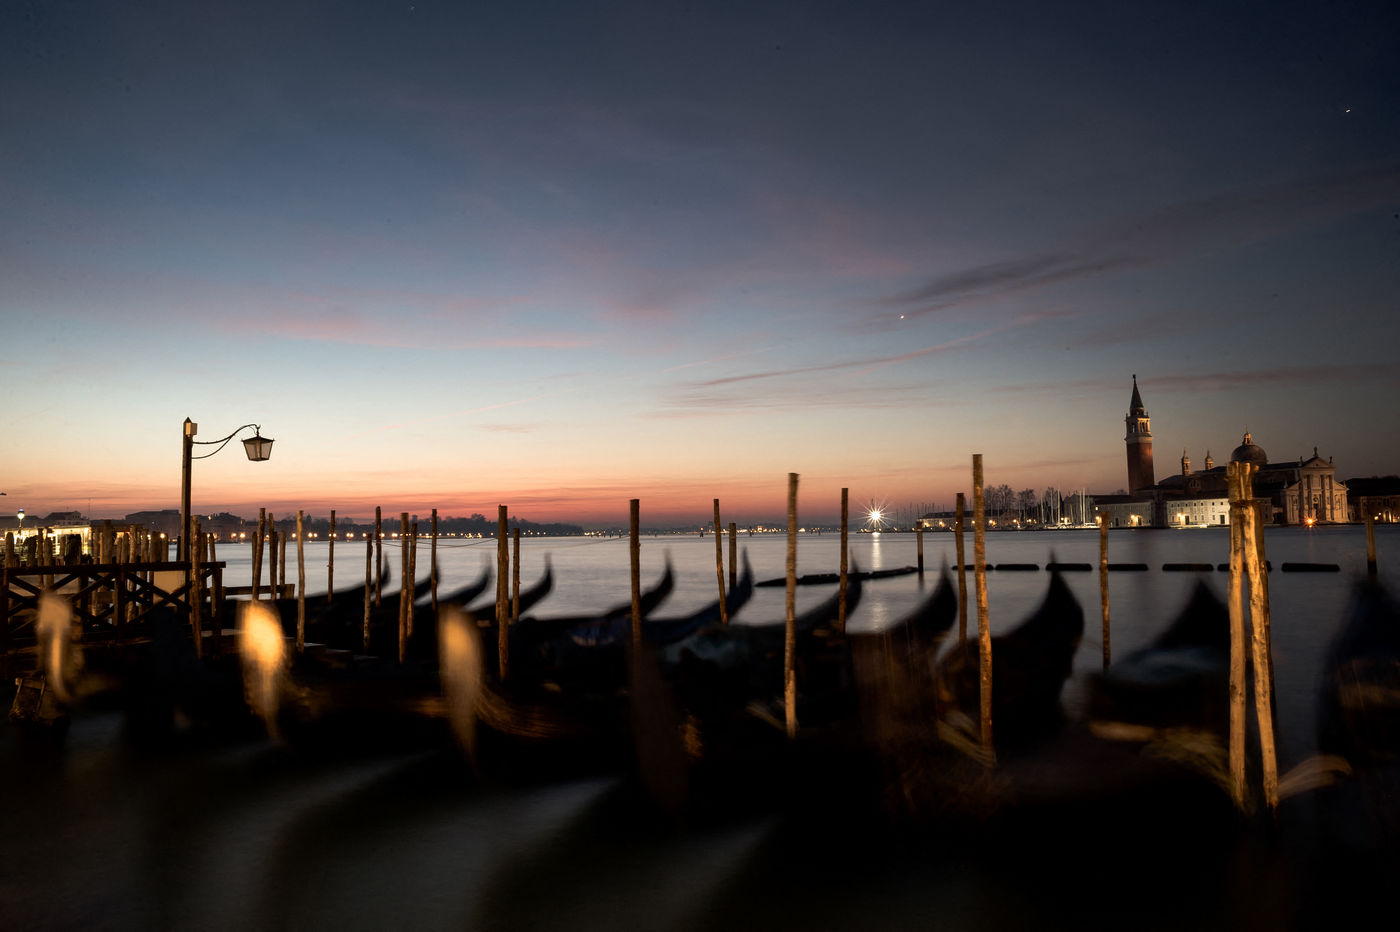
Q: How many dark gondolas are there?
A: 11